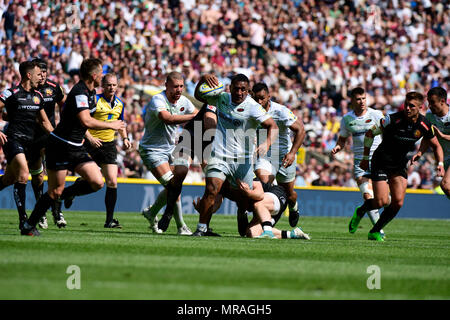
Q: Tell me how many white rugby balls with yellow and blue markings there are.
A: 1